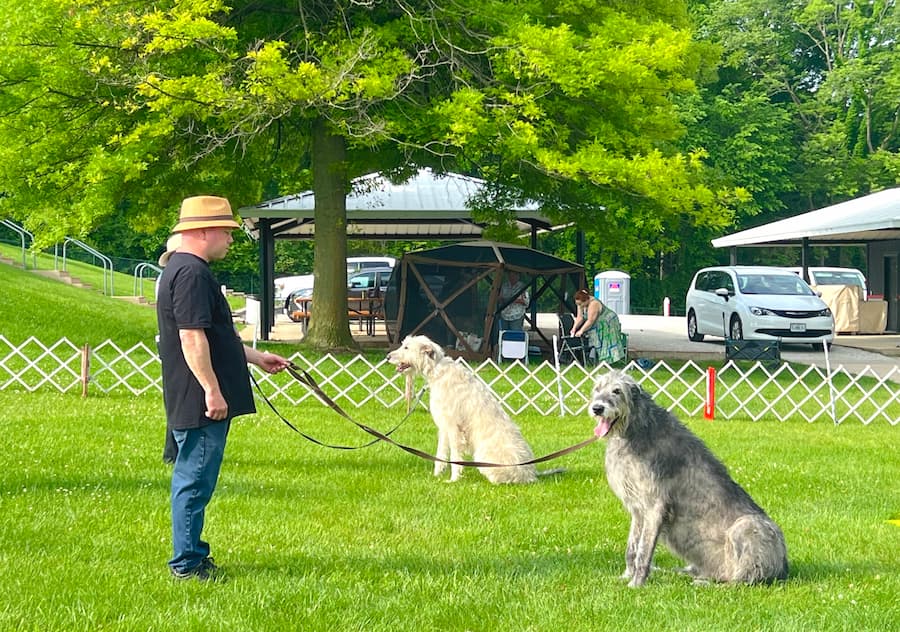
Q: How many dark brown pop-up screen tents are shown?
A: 1